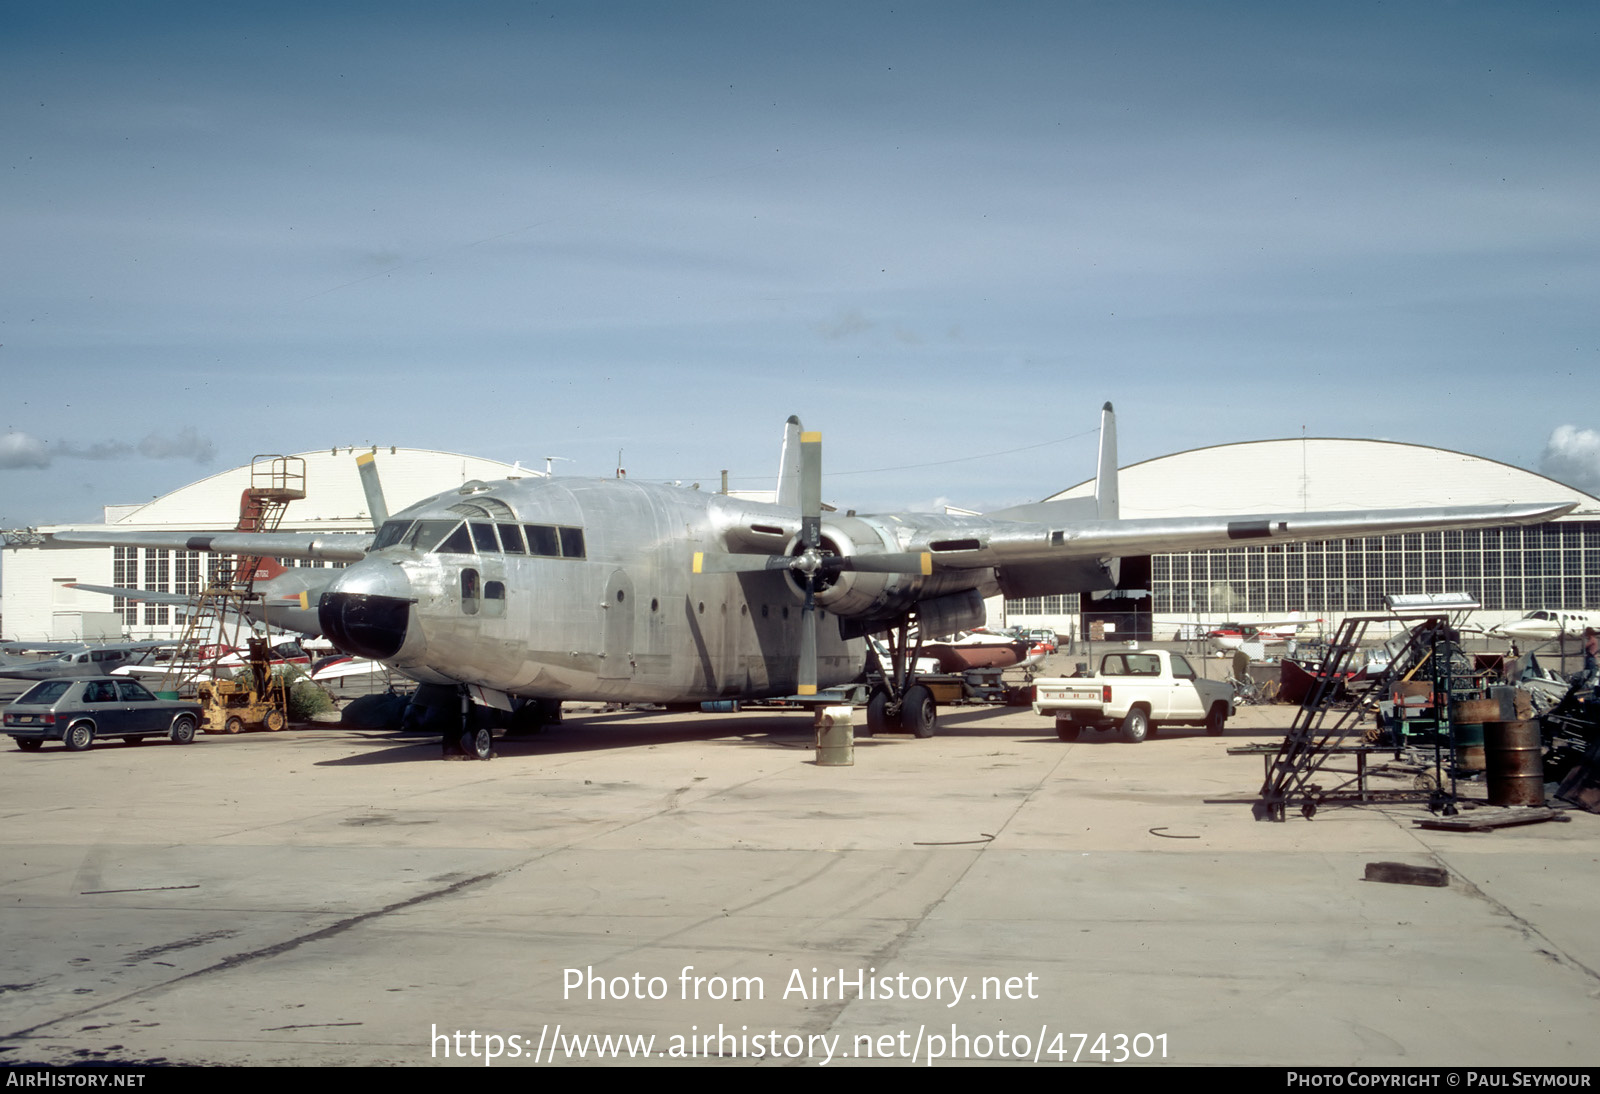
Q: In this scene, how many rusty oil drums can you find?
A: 2